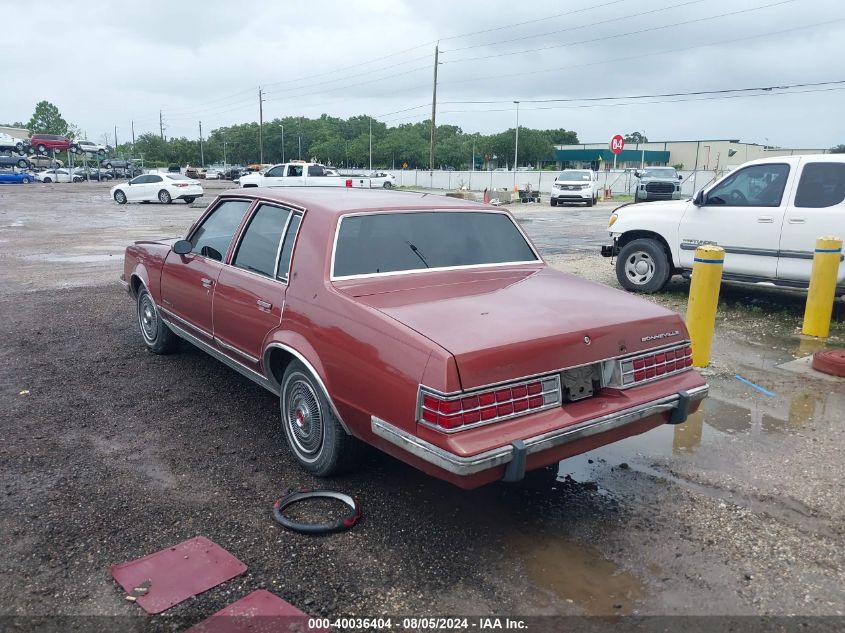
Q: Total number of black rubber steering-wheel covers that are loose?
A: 1